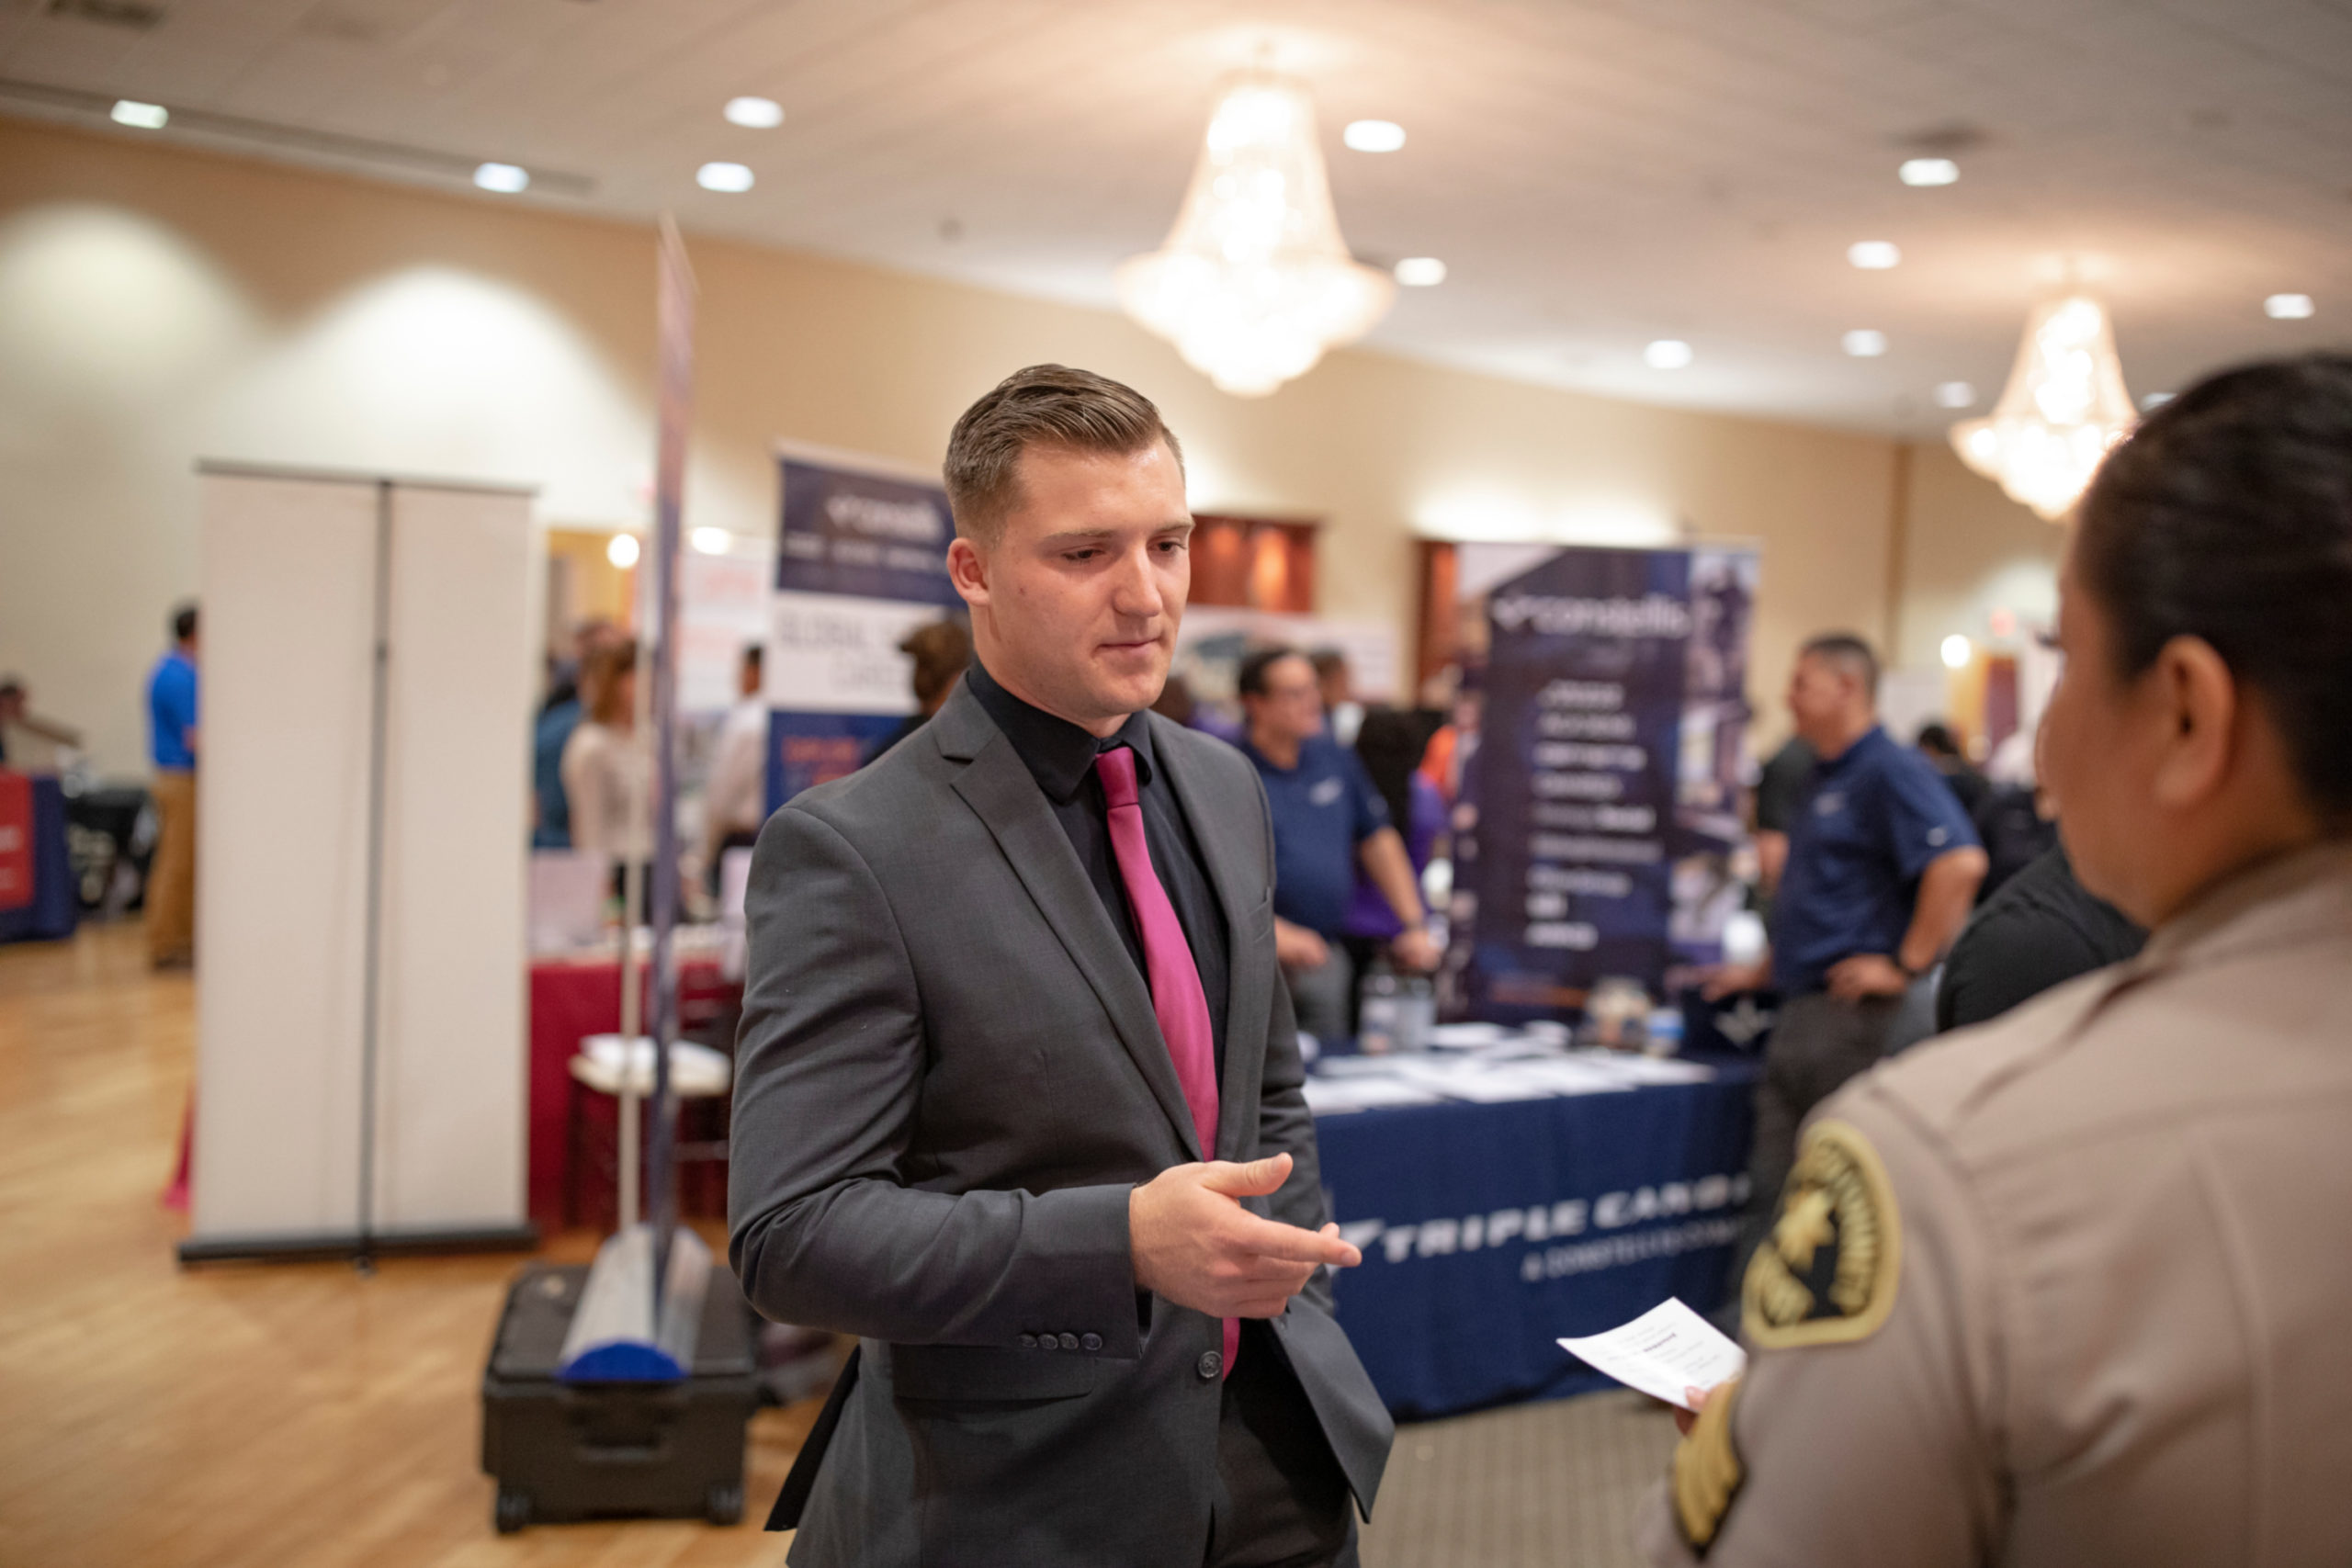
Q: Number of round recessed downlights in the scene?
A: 13